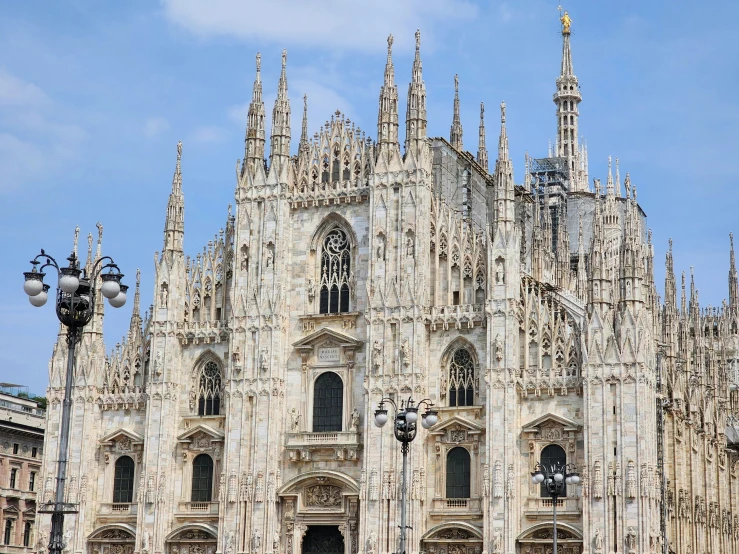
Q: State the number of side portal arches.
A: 4